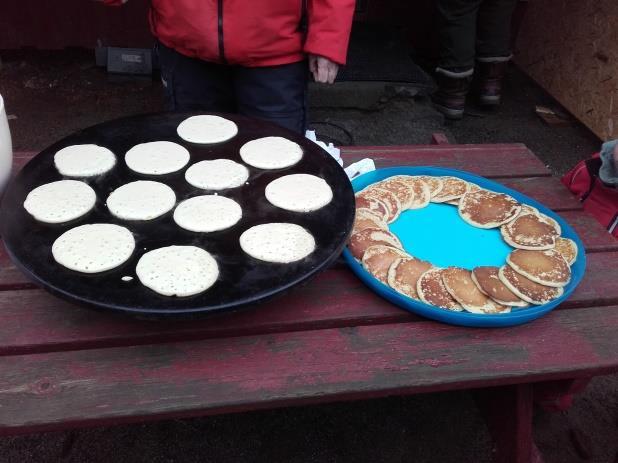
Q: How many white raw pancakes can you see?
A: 12